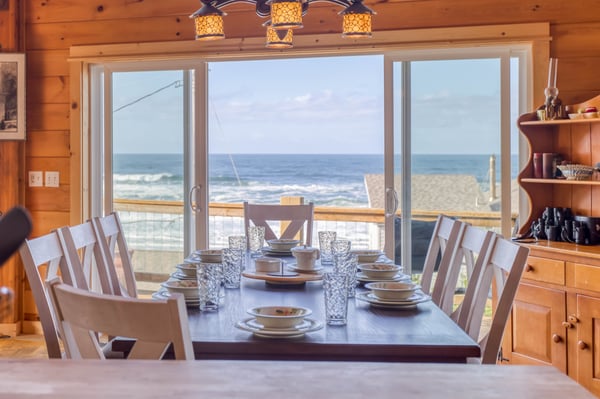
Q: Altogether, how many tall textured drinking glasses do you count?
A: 8